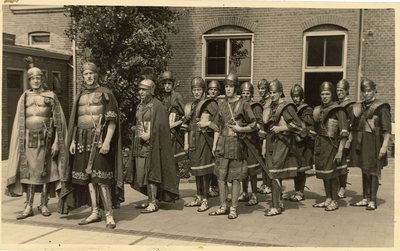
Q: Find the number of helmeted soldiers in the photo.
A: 14